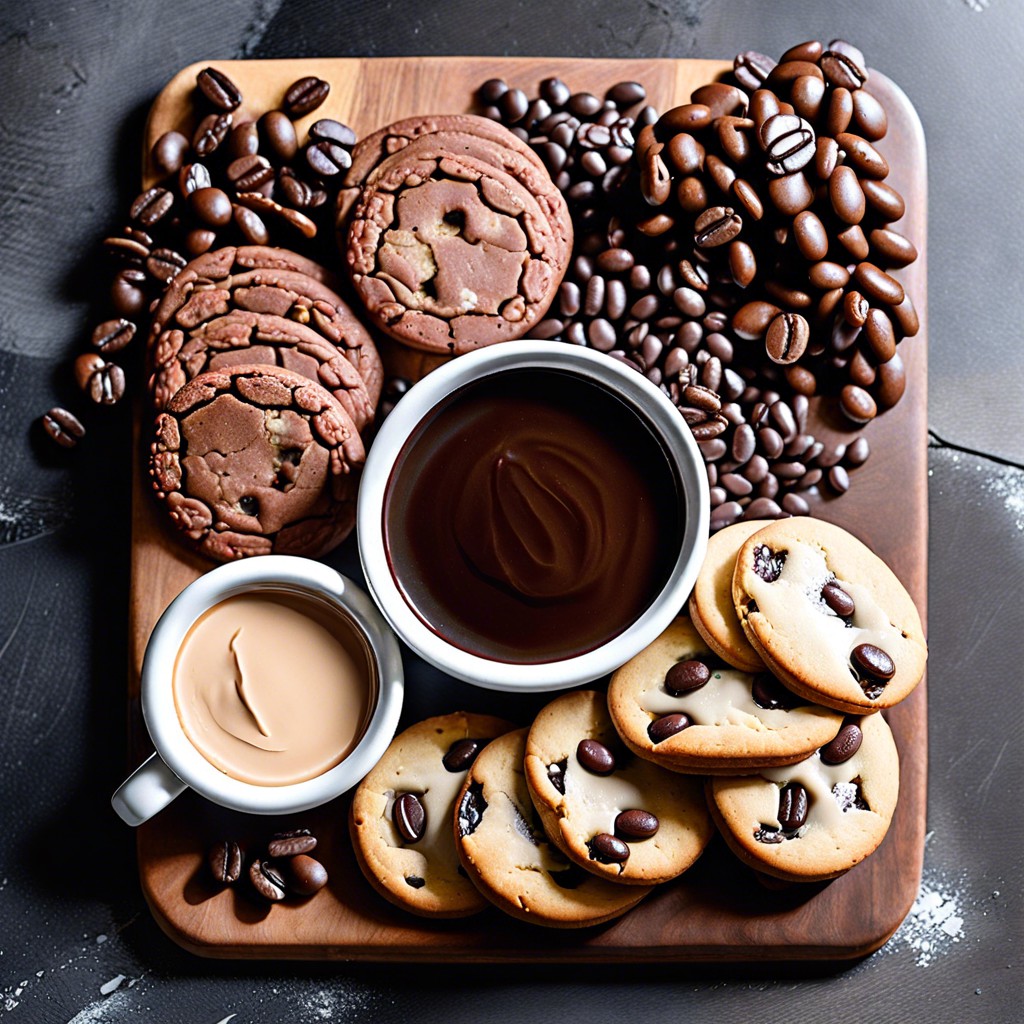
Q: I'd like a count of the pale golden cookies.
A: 7